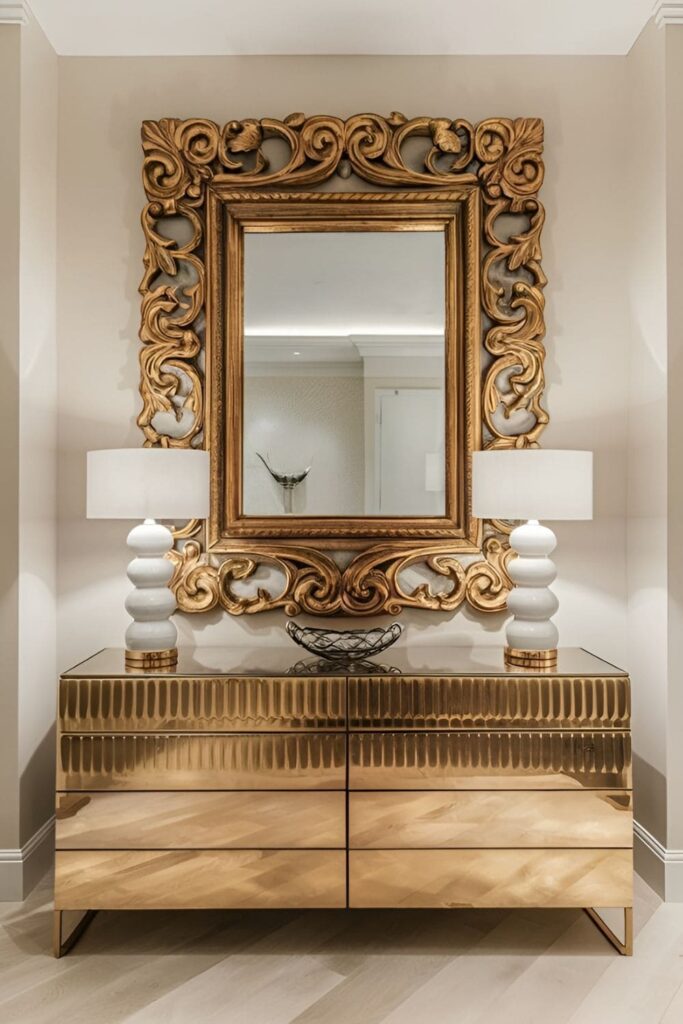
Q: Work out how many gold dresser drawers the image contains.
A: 8